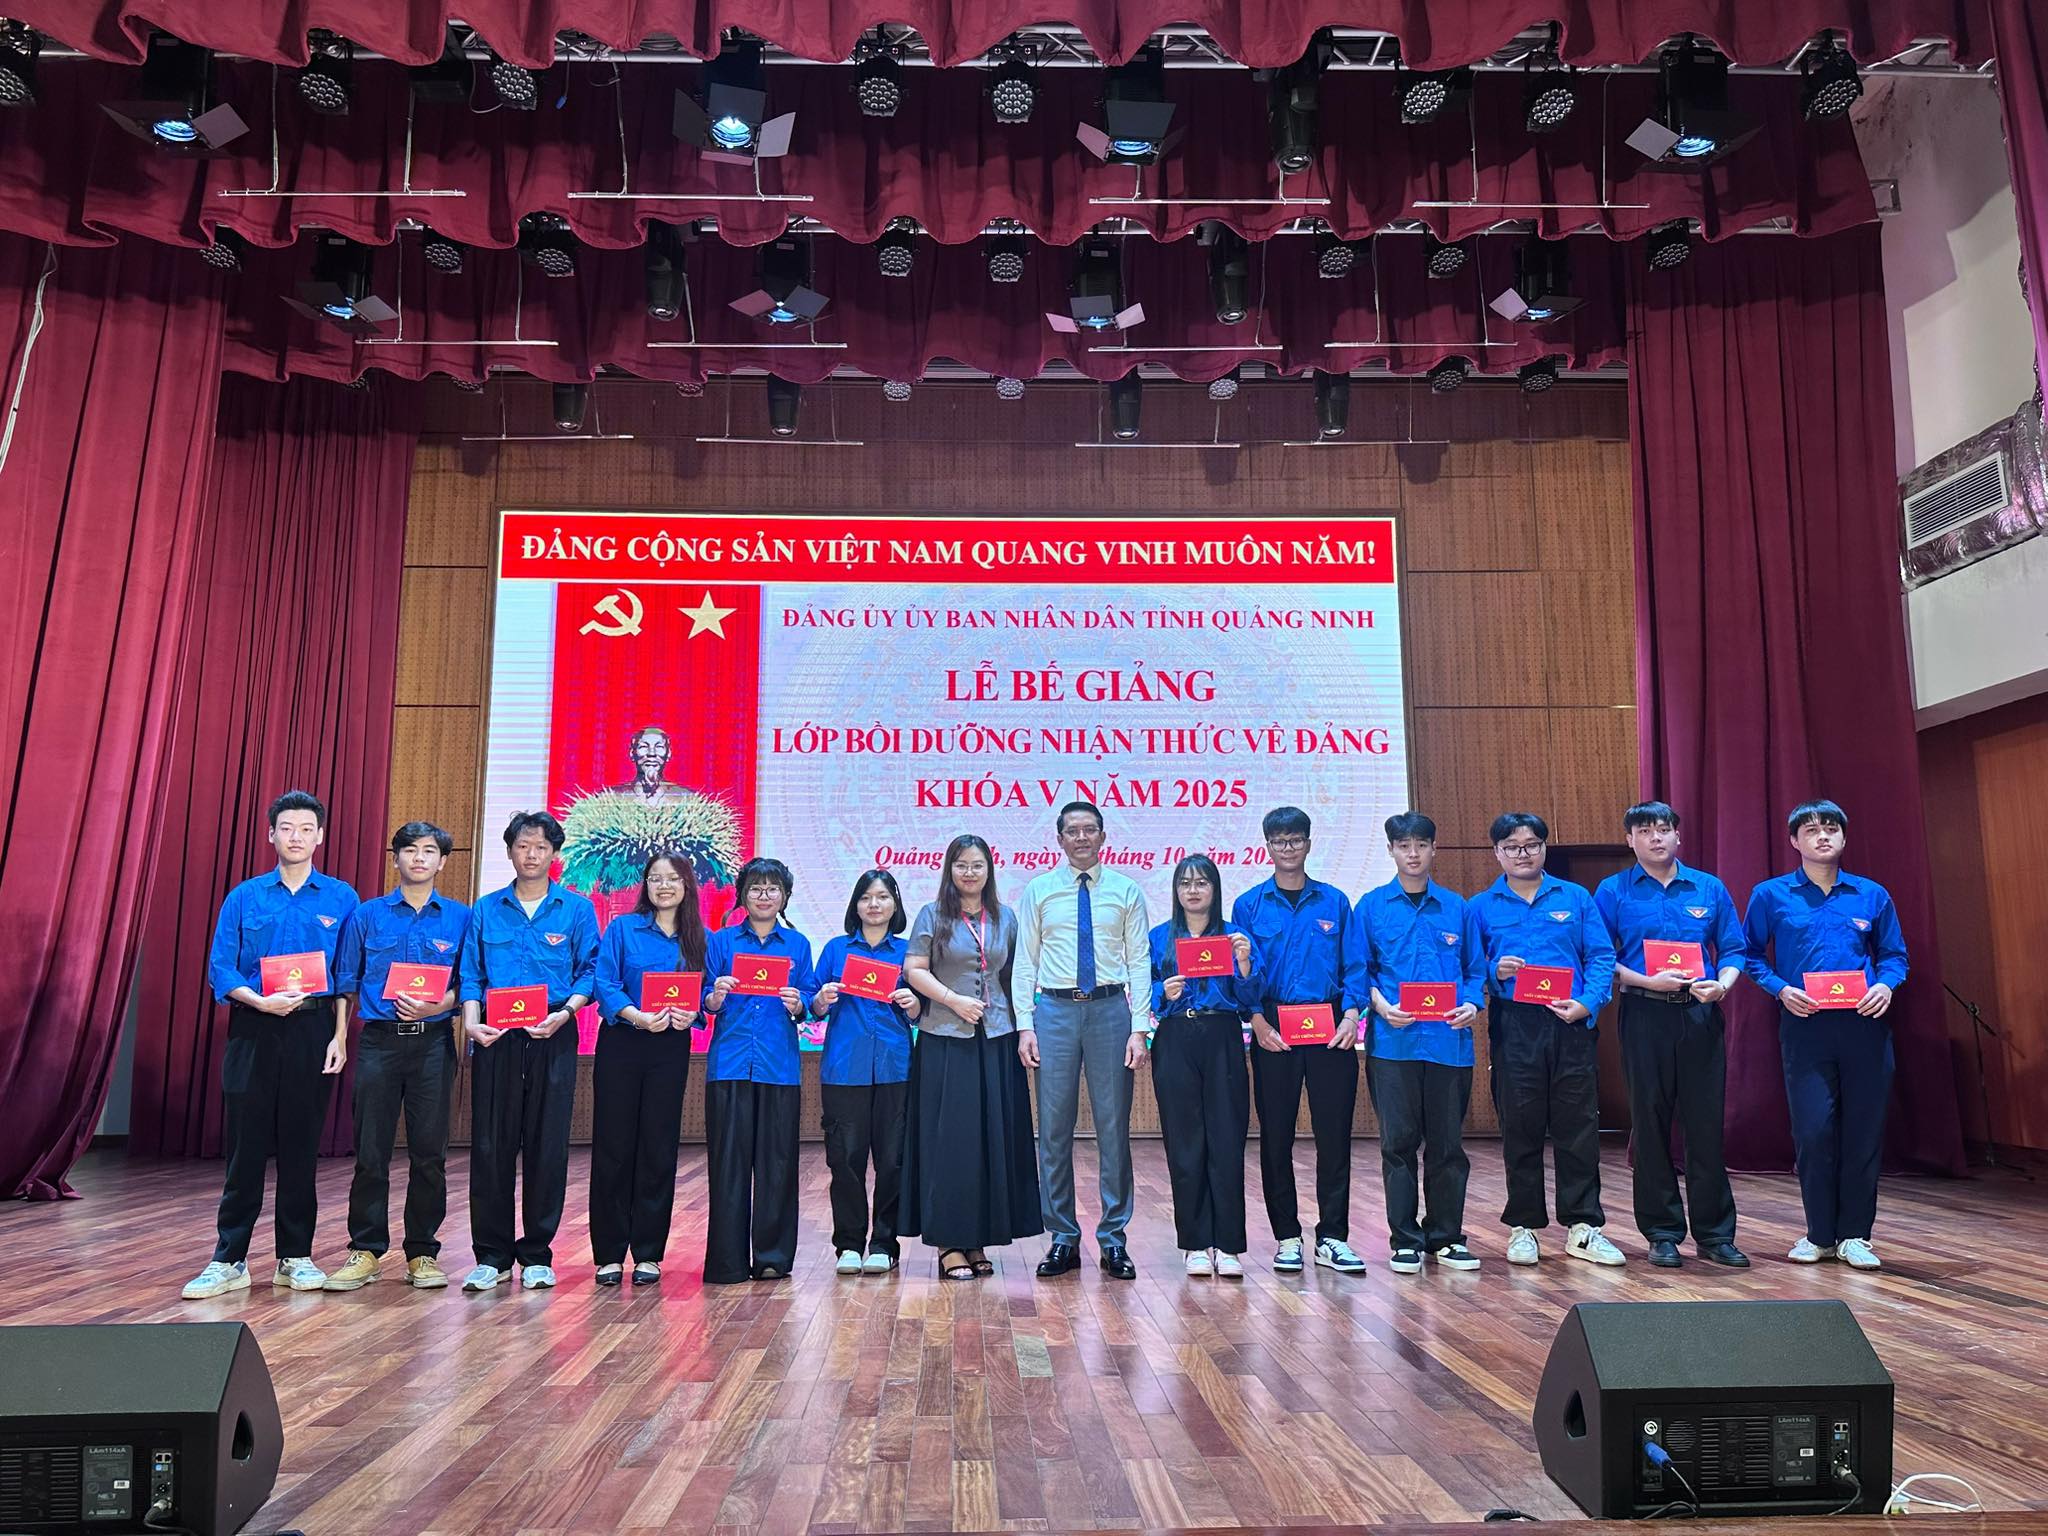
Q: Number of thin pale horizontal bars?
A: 12